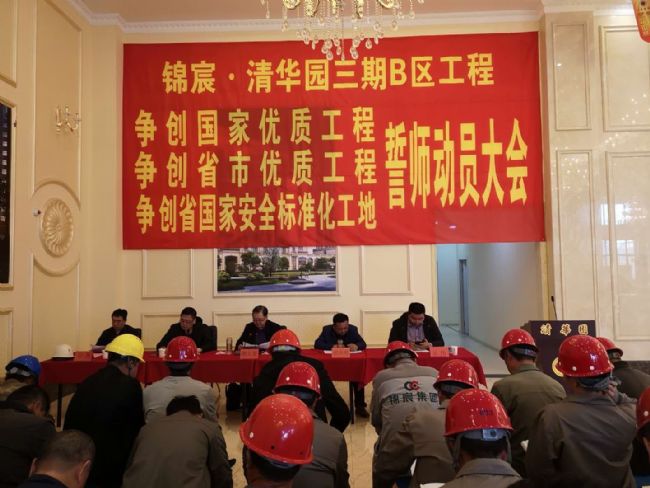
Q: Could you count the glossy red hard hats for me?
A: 11